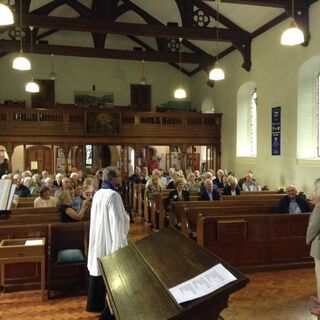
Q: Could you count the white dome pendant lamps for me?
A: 6